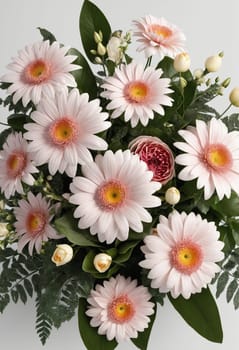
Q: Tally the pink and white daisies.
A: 10